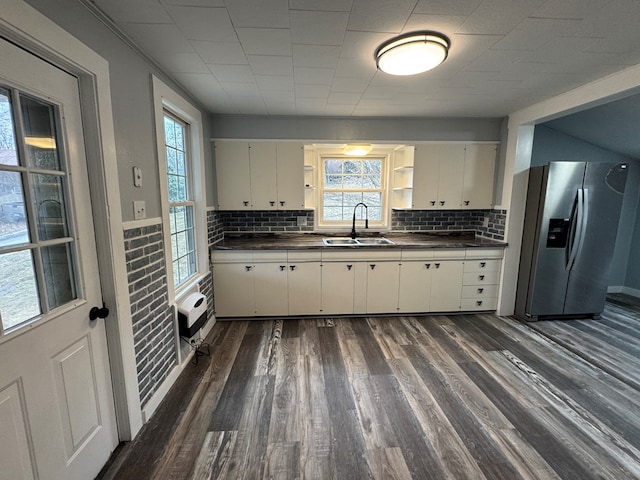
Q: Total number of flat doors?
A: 13